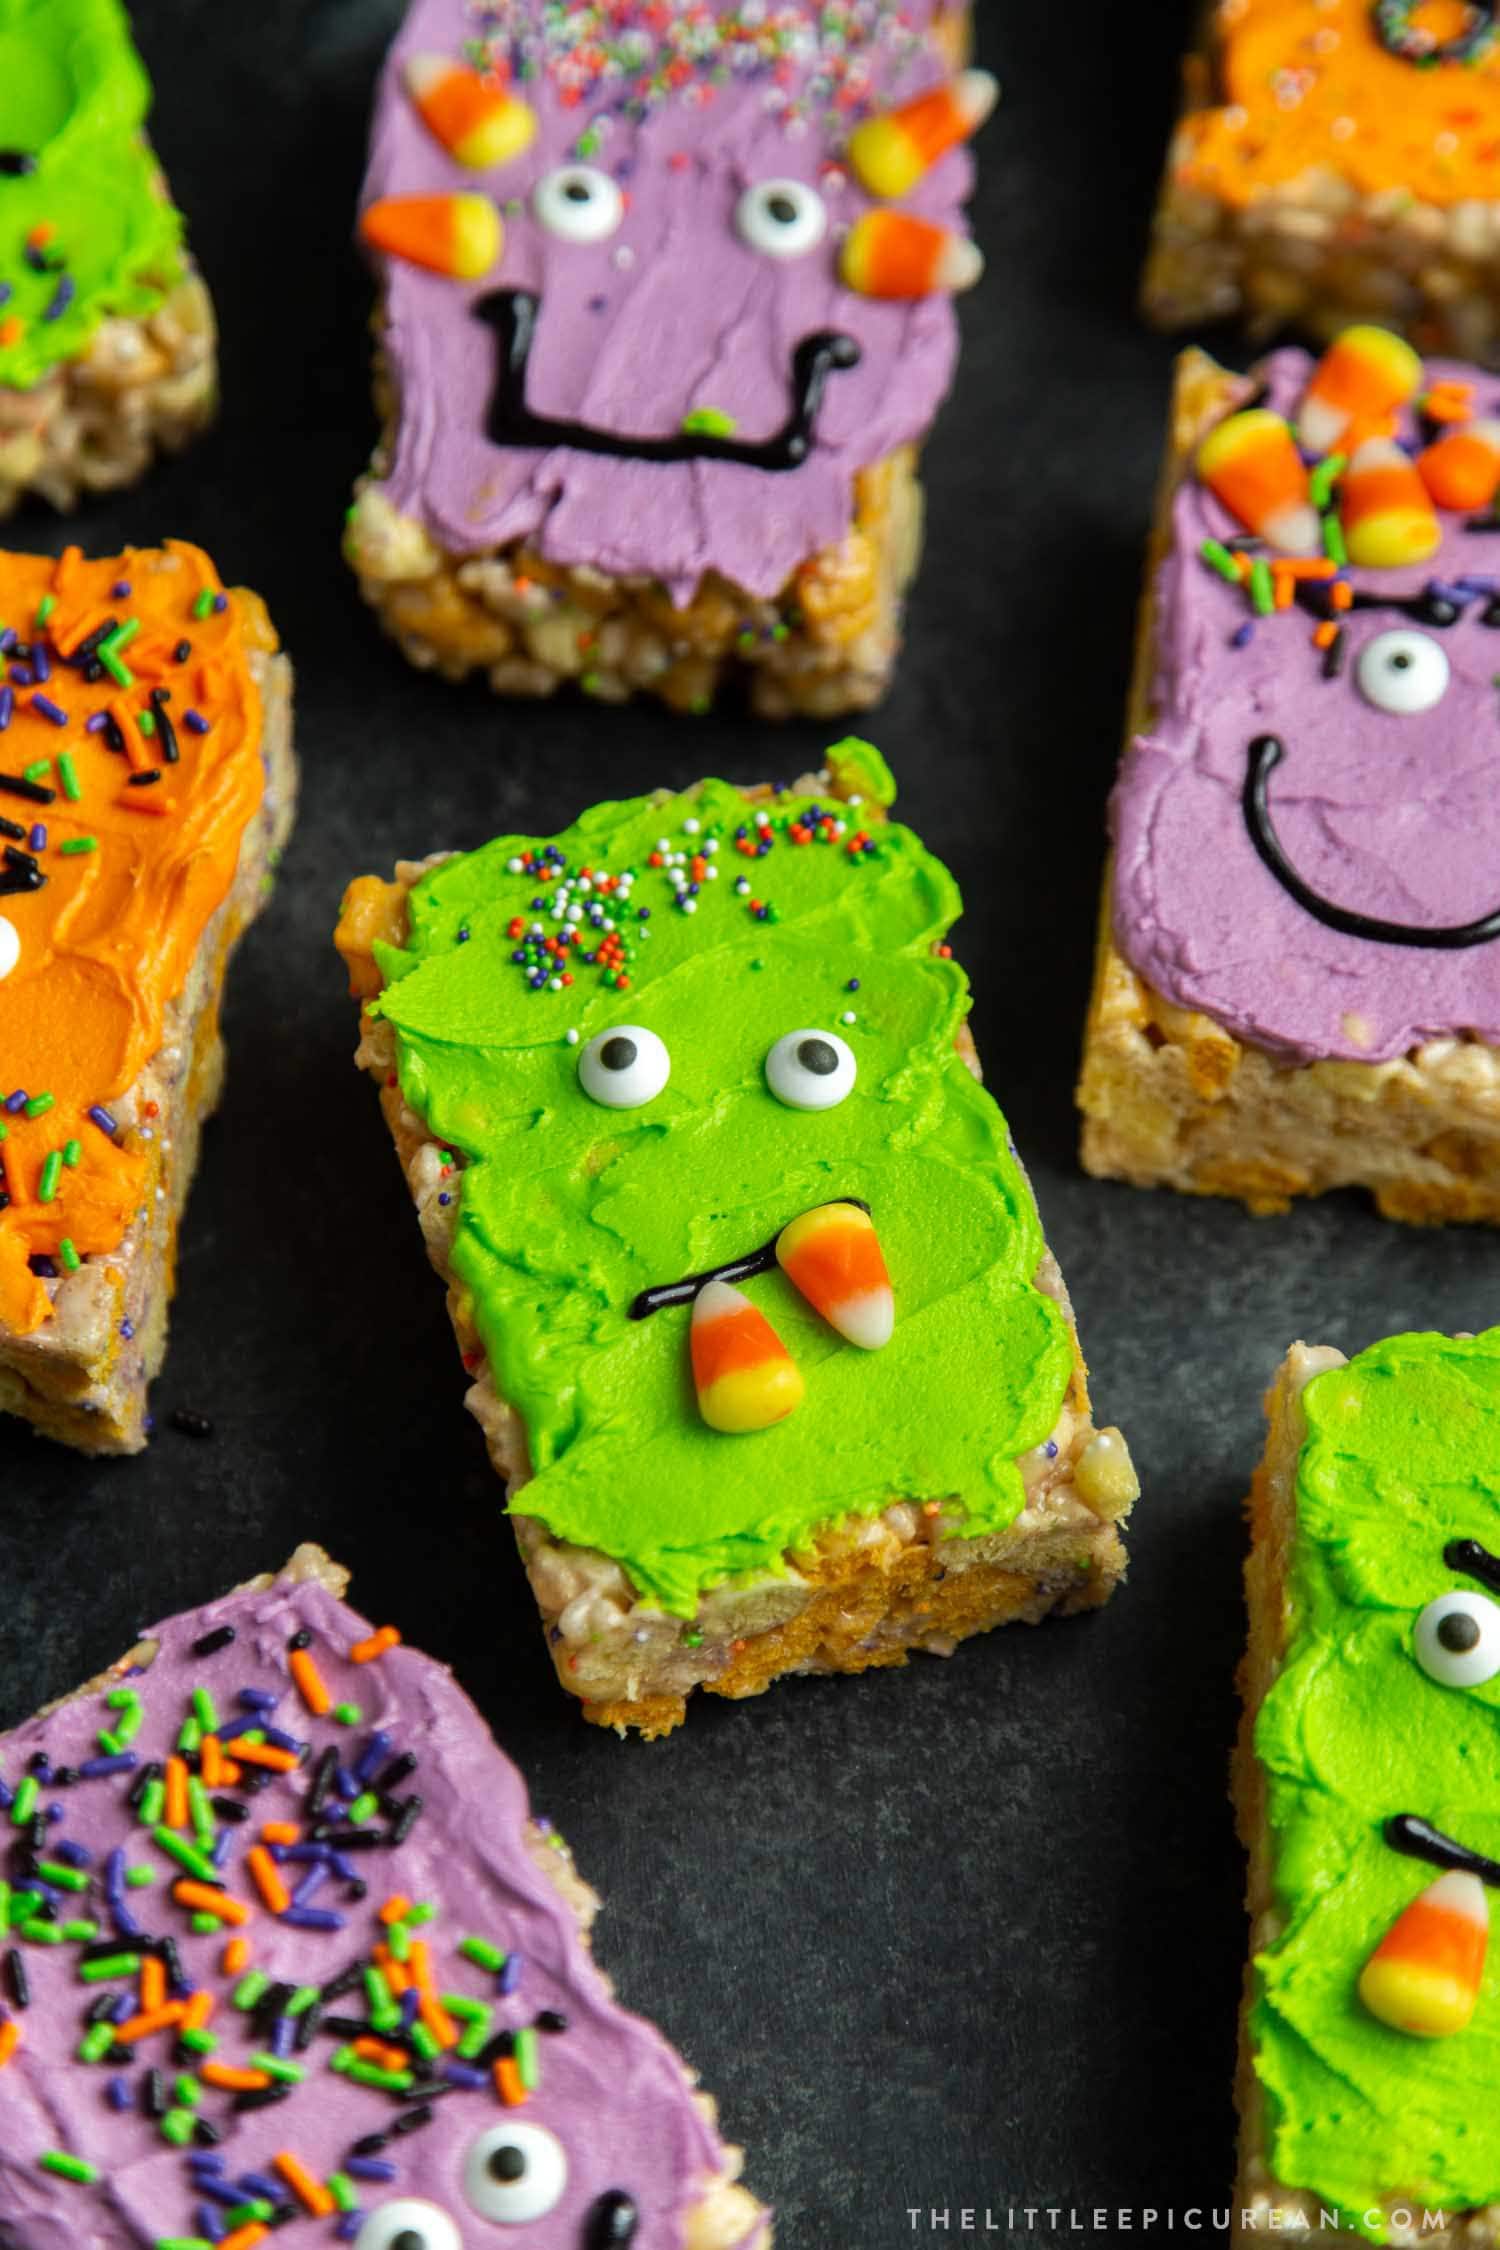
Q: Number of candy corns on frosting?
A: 11